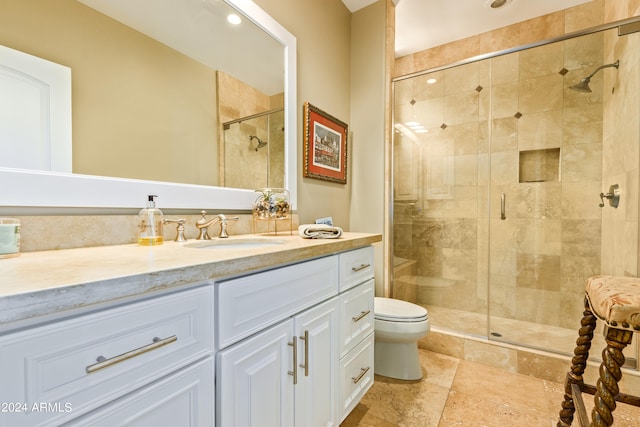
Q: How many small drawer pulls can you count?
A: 3